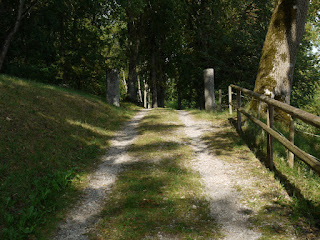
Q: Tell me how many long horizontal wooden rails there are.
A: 2